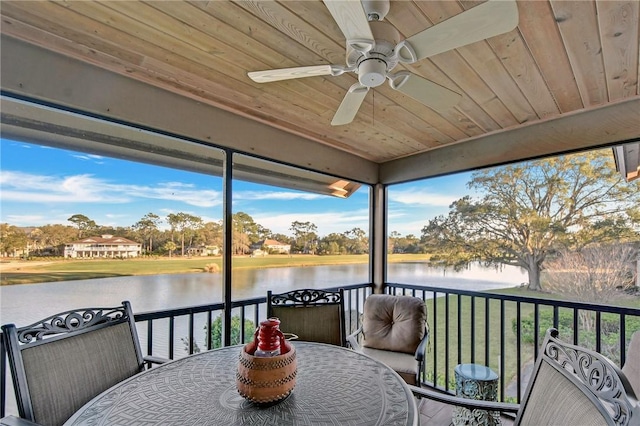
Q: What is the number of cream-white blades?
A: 5